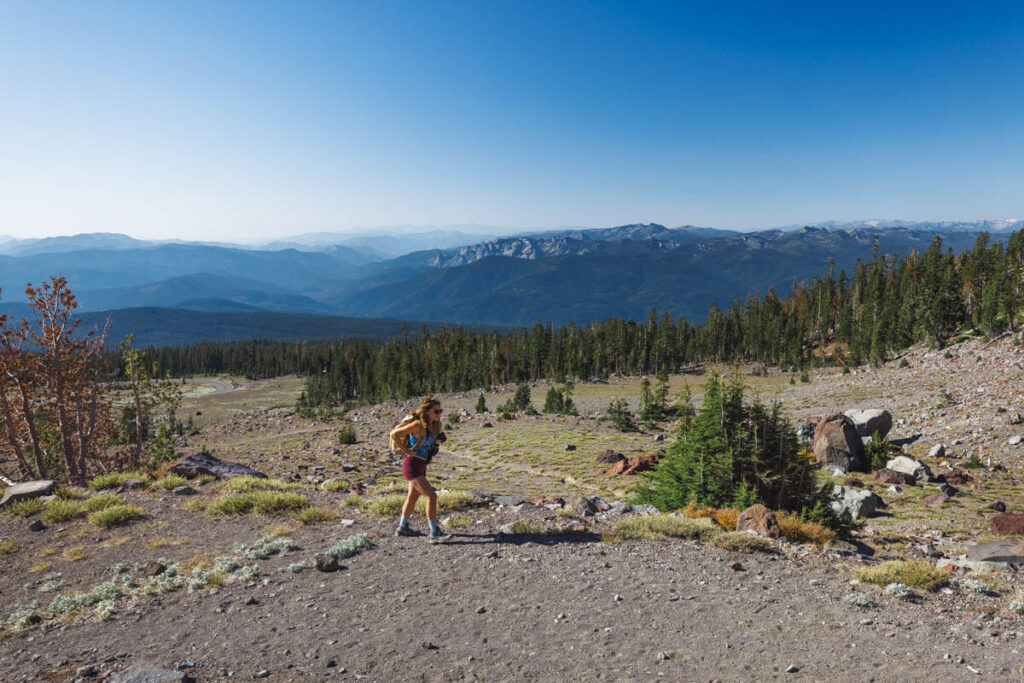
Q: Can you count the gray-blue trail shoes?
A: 2